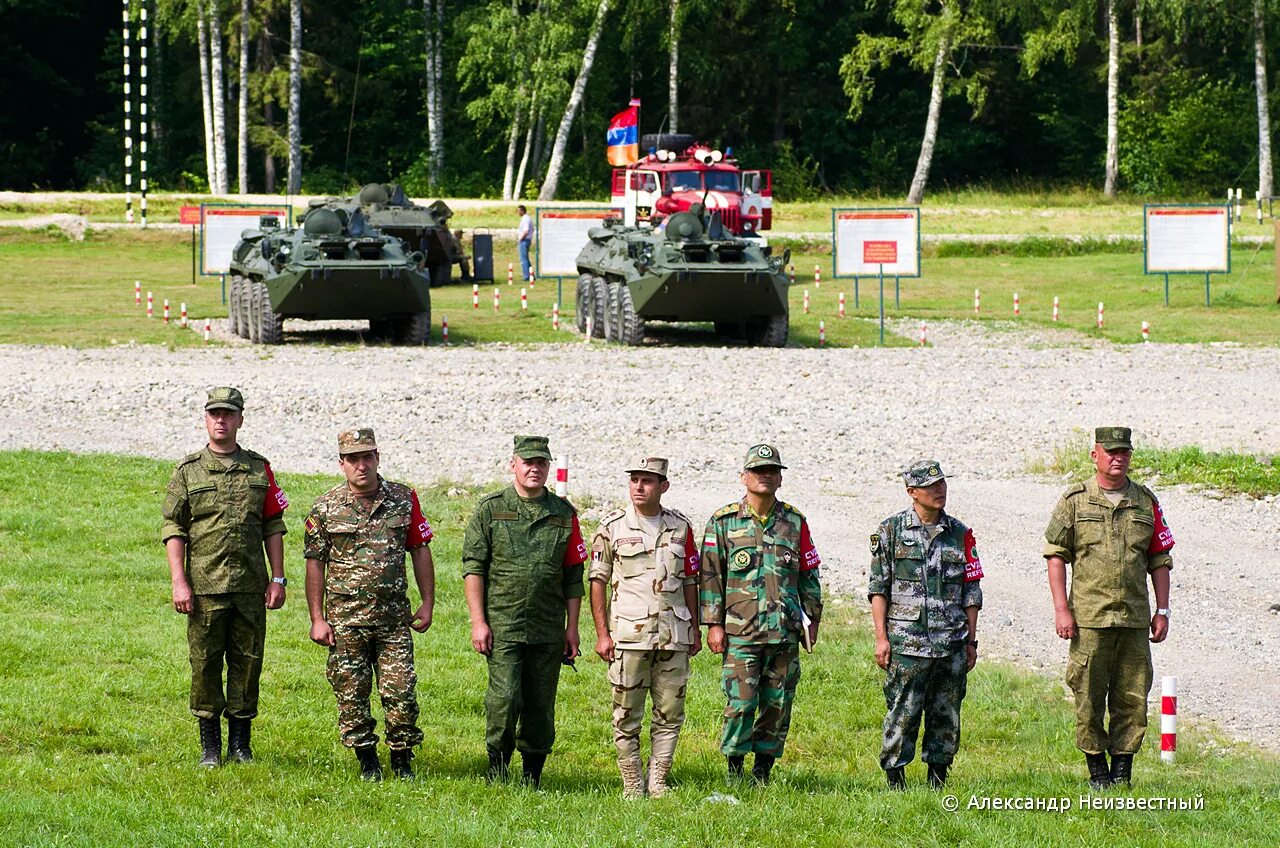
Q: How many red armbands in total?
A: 7